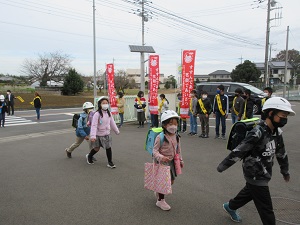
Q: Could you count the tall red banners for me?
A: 3